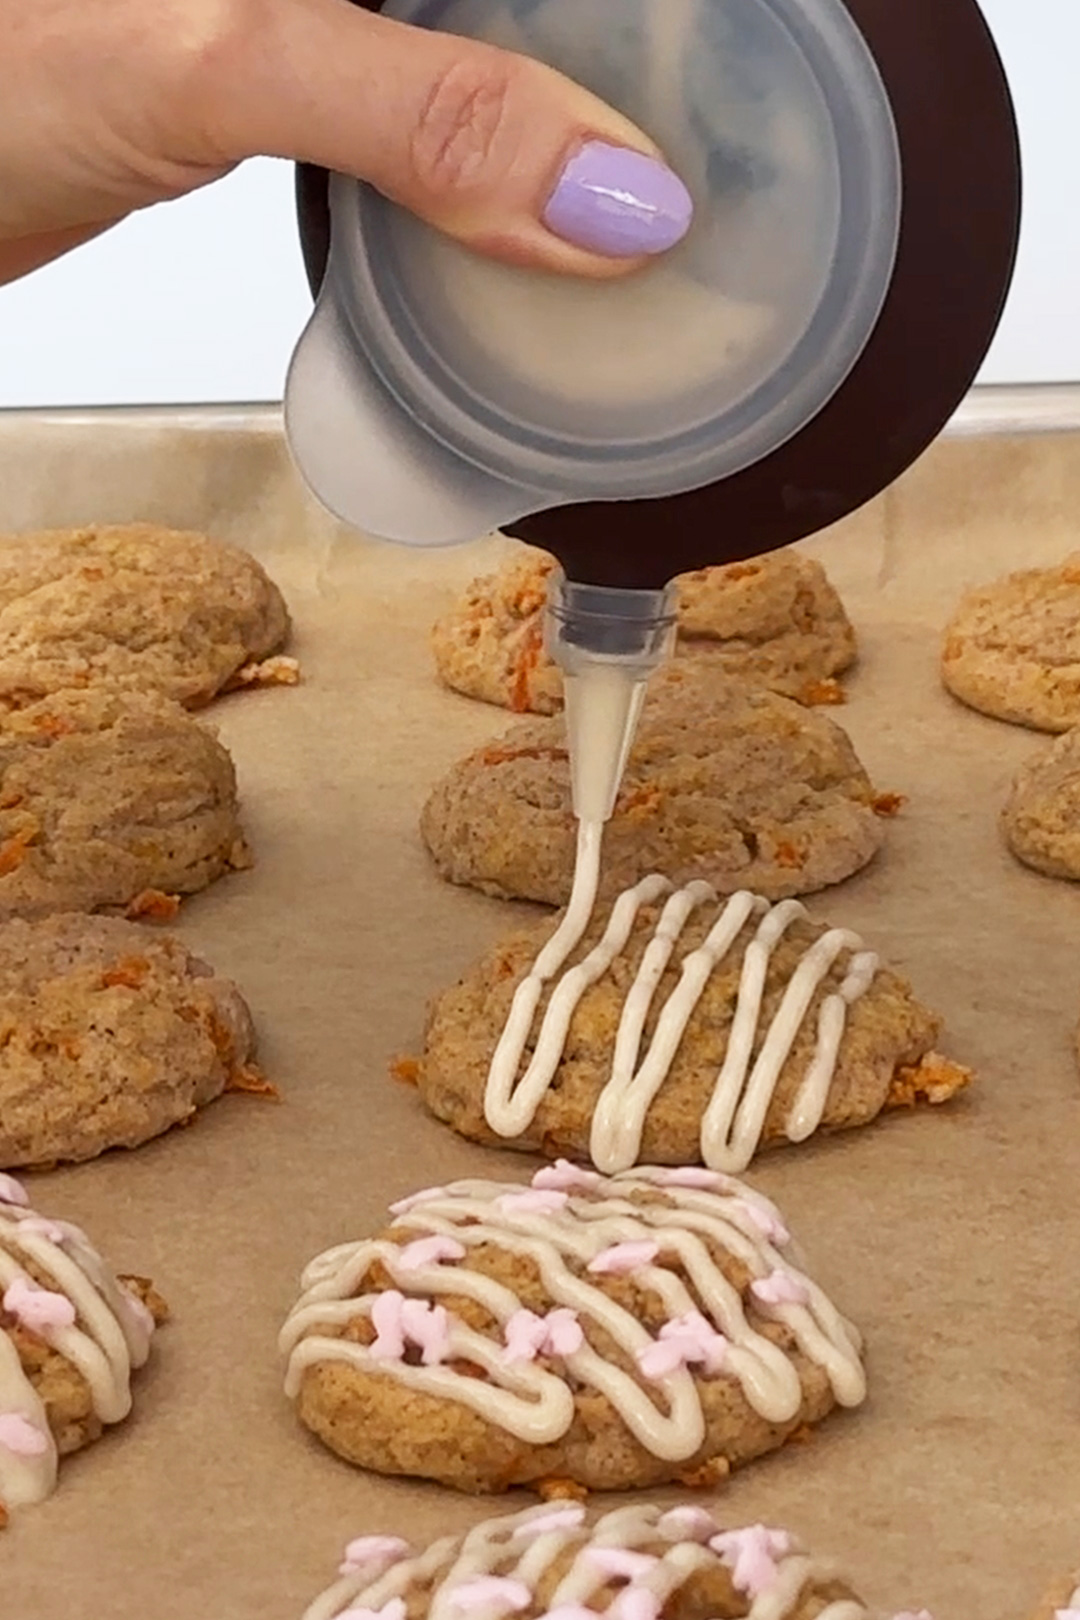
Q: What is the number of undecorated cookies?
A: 7